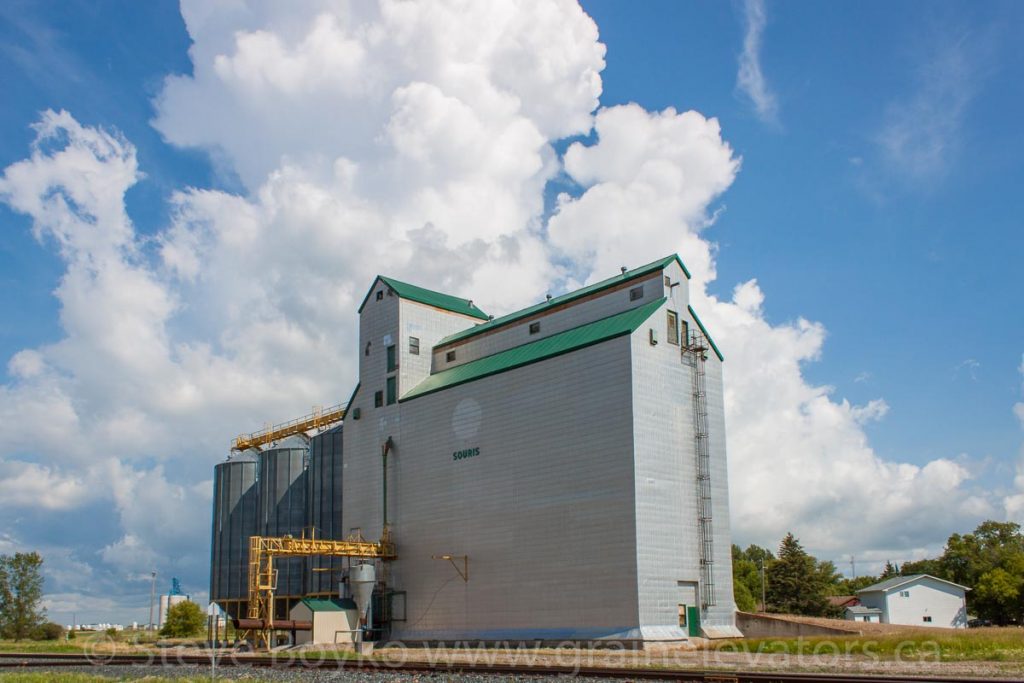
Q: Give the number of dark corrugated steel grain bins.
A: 3